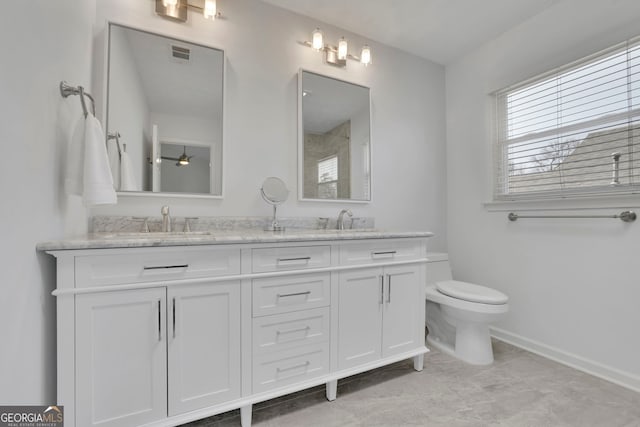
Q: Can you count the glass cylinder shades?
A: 5